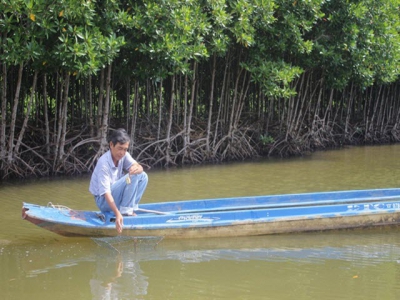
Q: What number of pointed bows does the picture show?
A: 1